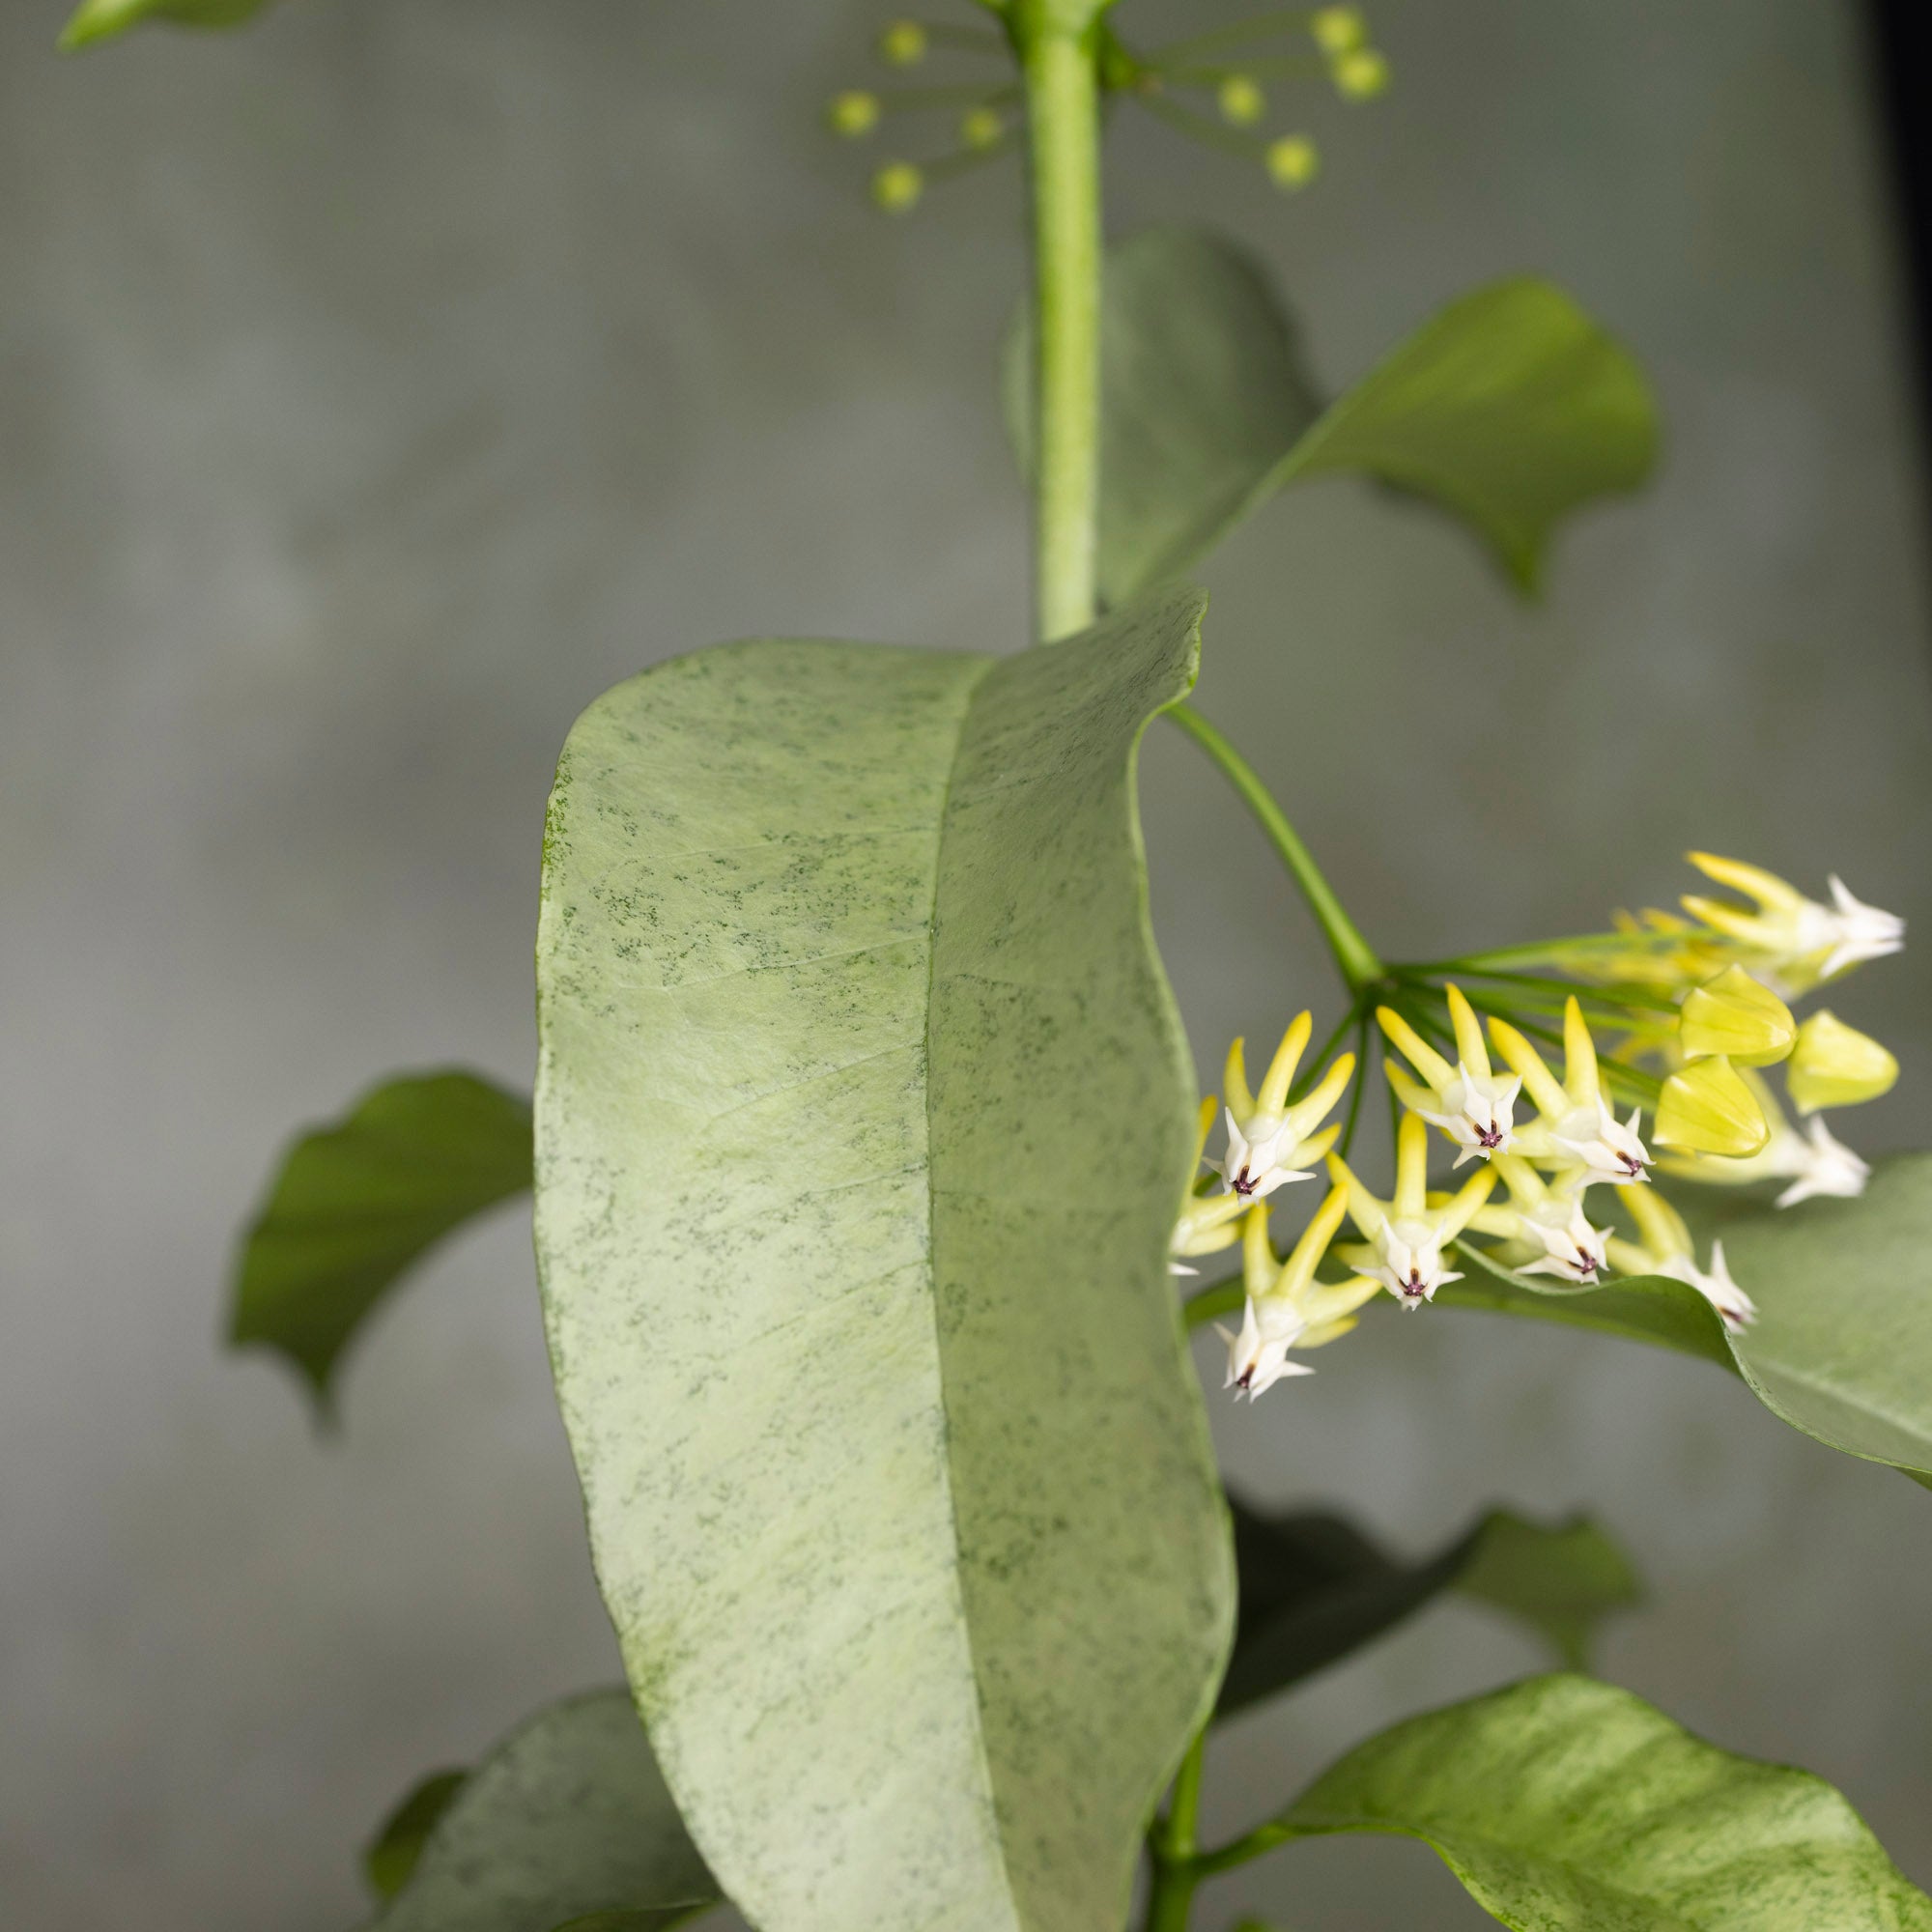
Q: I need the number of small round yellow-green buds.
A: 8